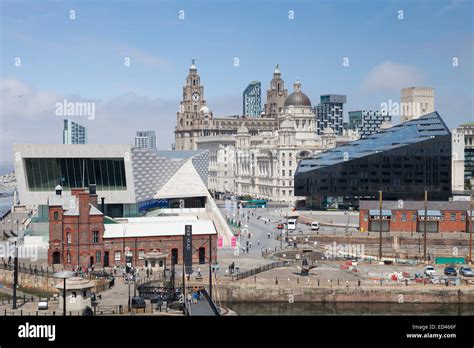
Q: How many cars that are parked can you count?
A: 3